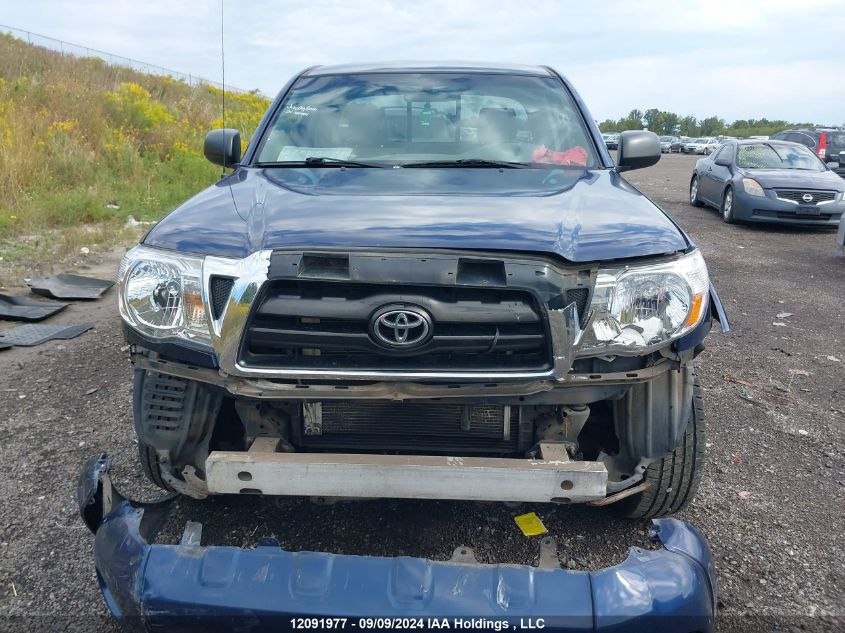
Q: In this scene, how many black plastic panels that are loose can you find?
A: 3